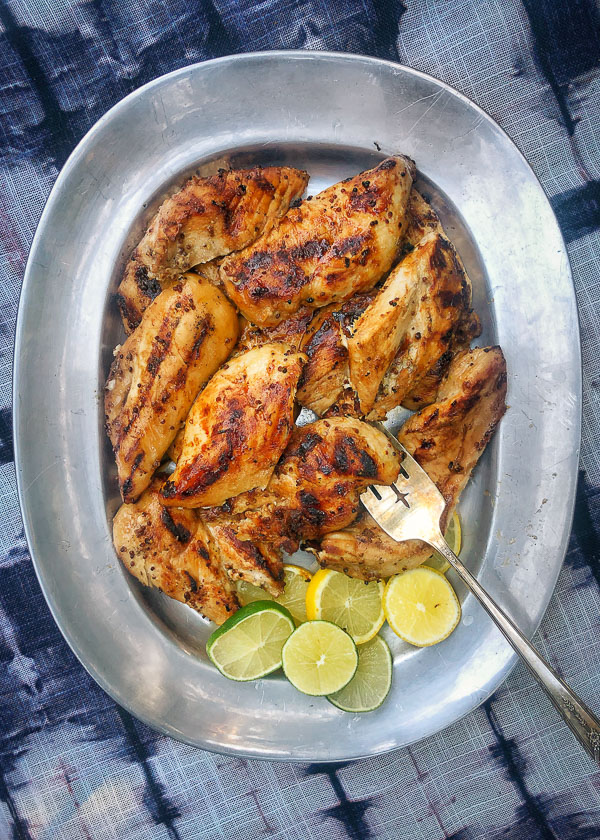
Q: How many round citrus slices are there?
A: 7